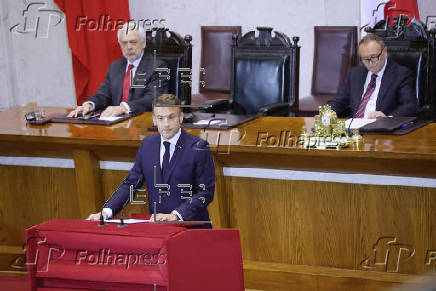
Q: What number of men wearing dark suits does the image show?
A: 3